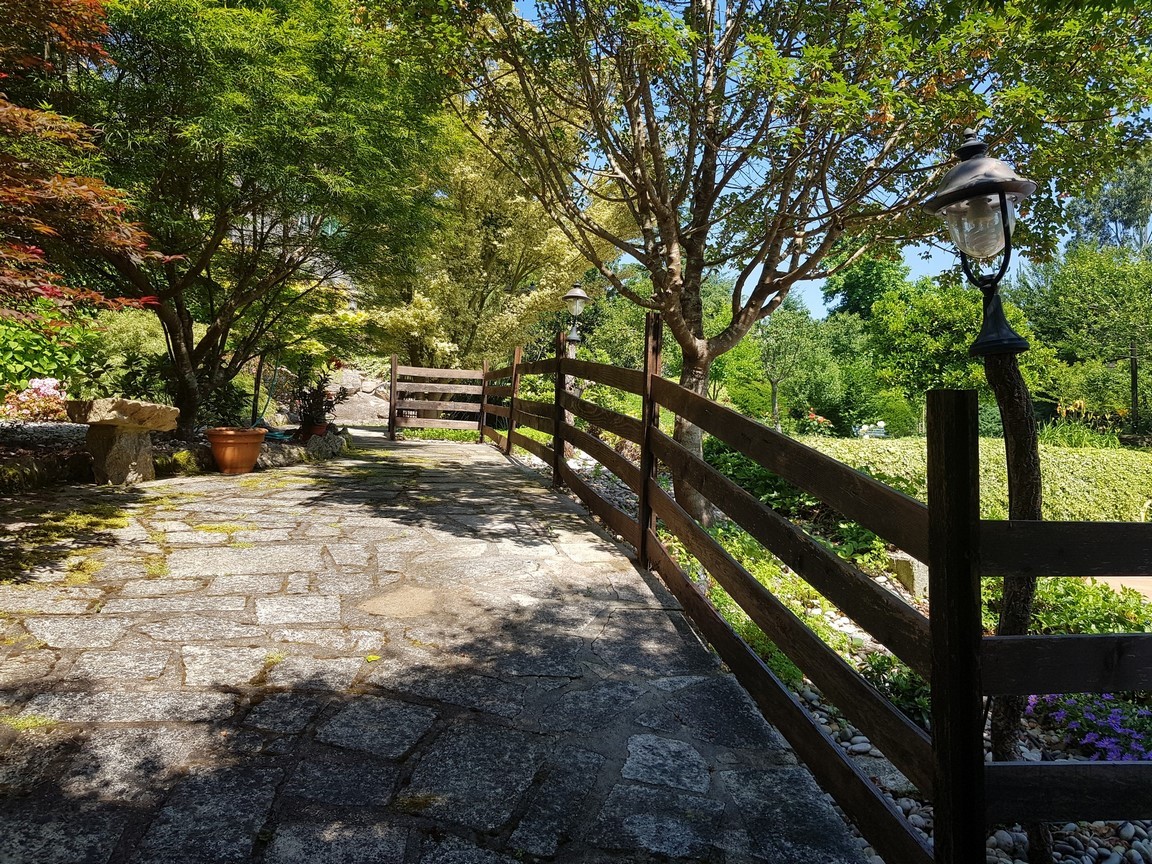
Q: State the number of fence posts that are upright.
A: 6